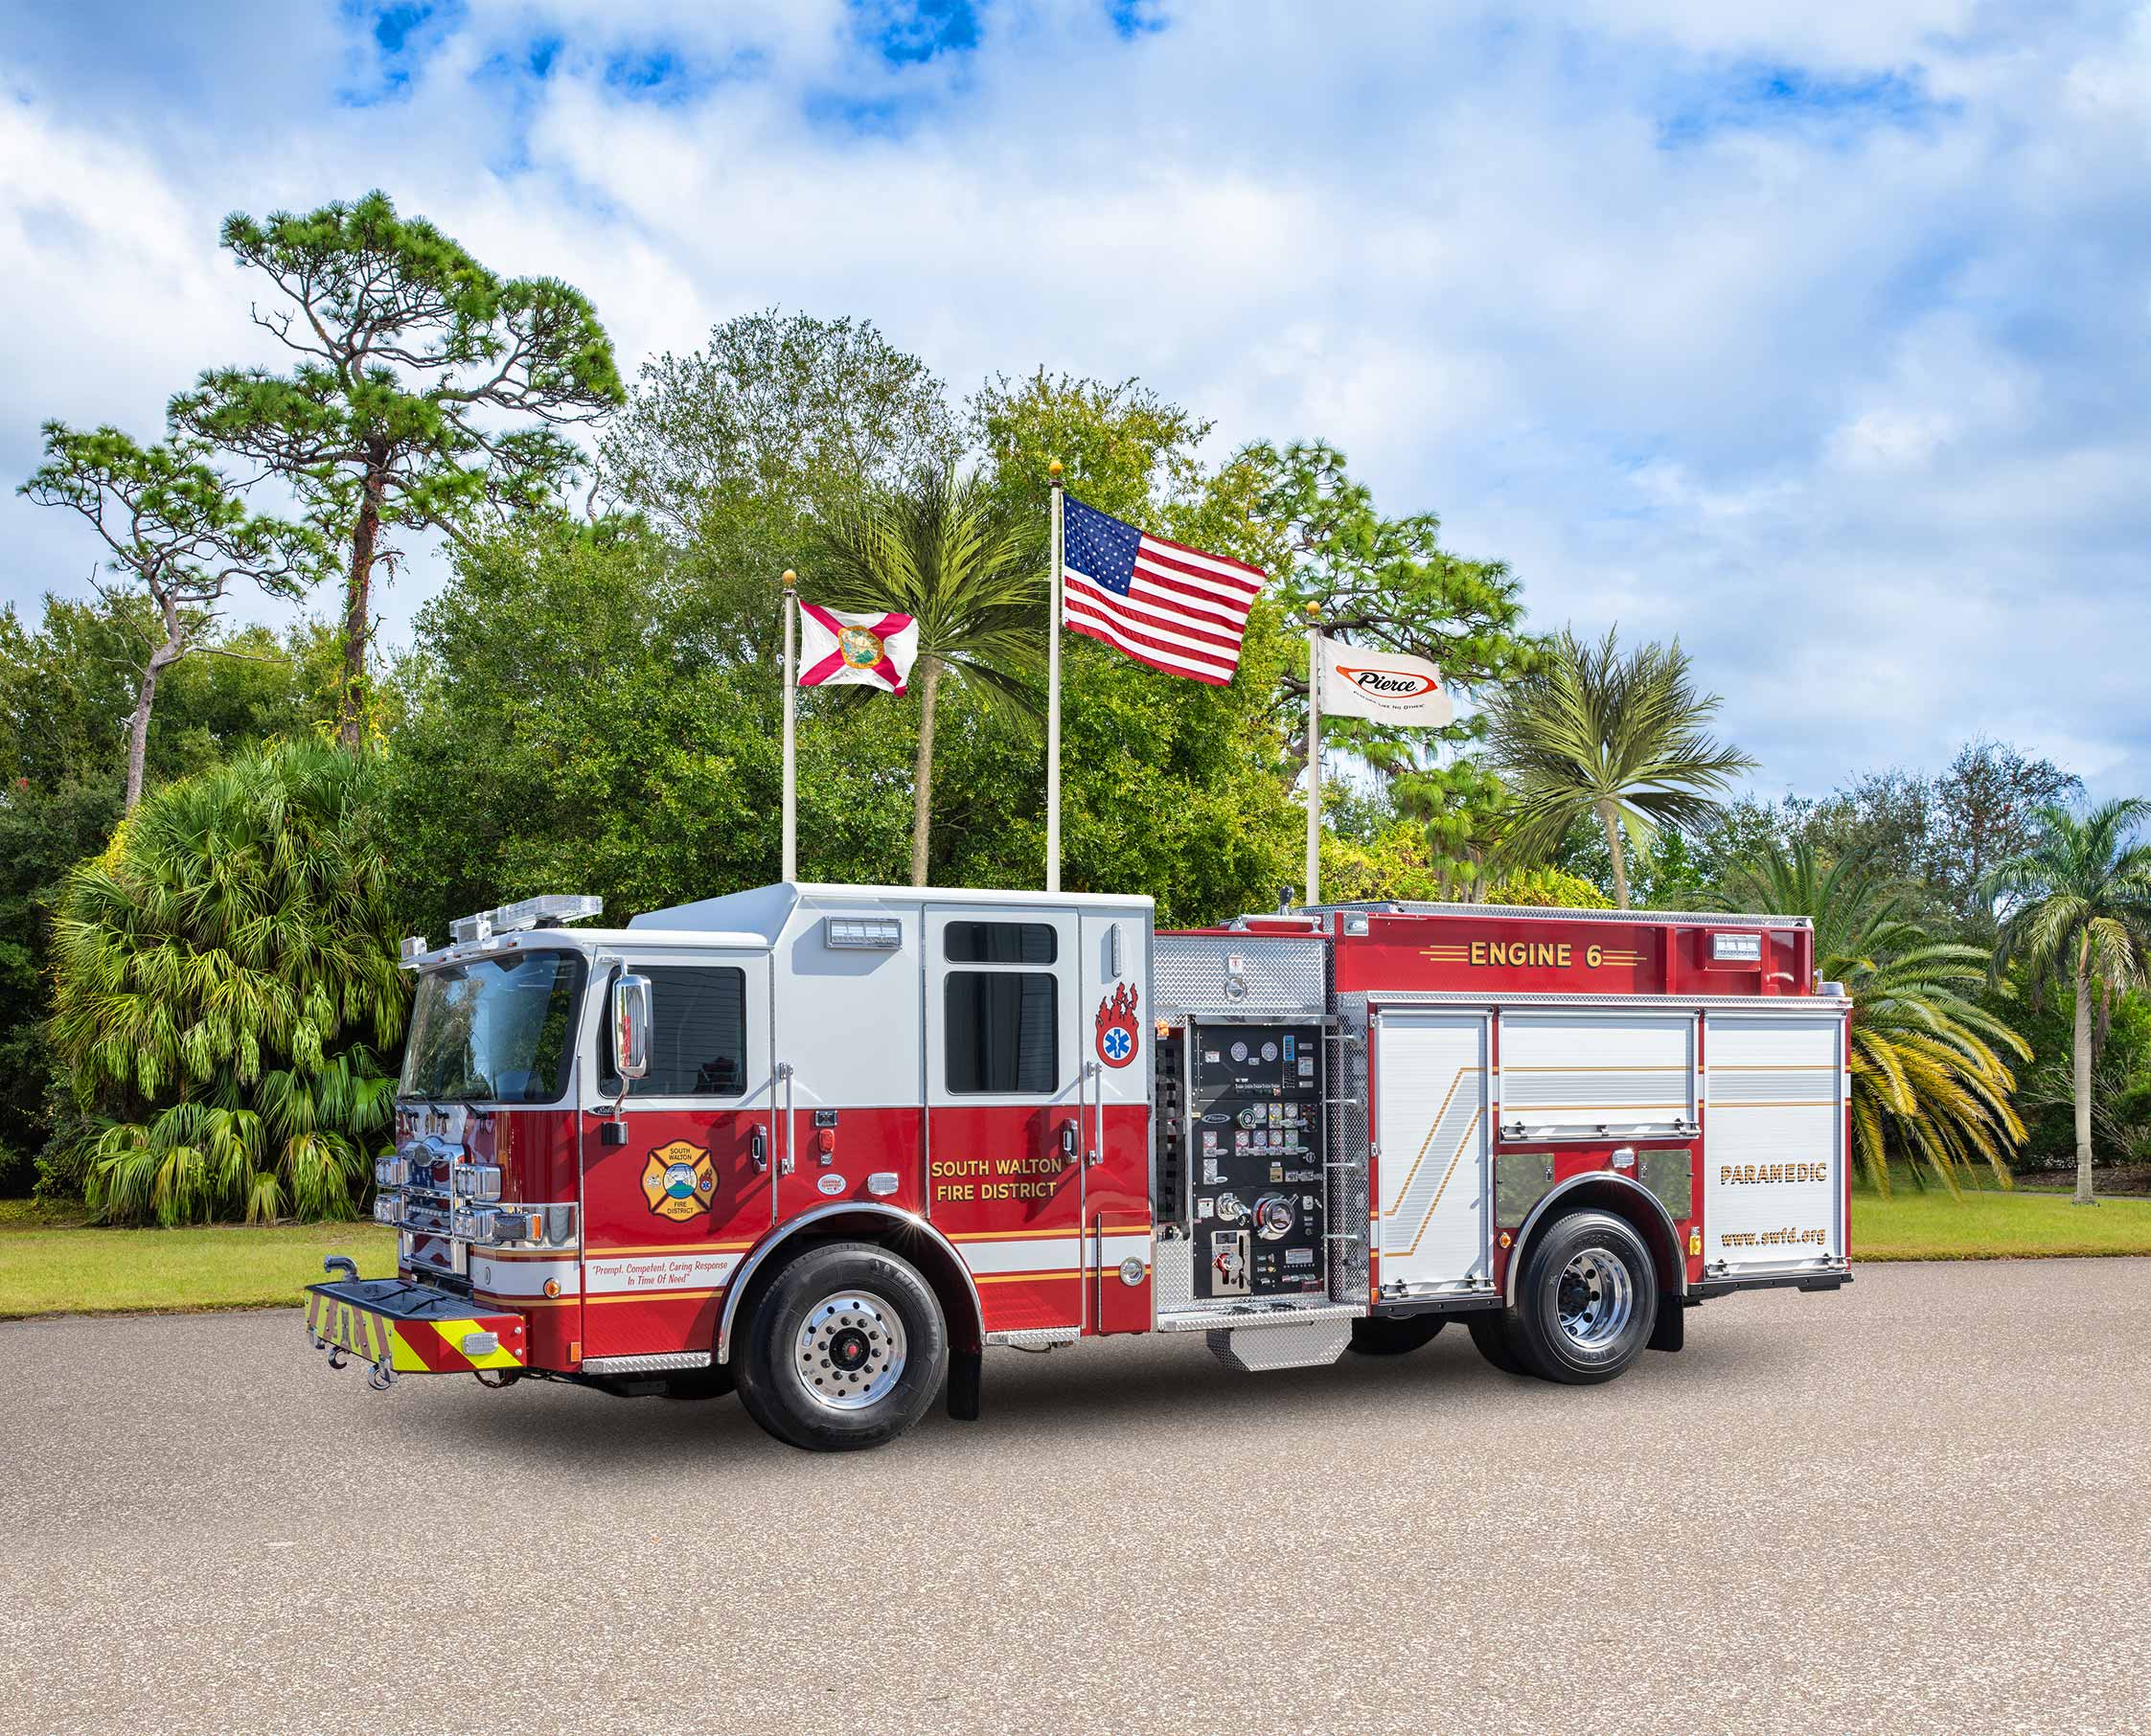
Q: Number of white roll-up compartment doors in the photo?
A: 3